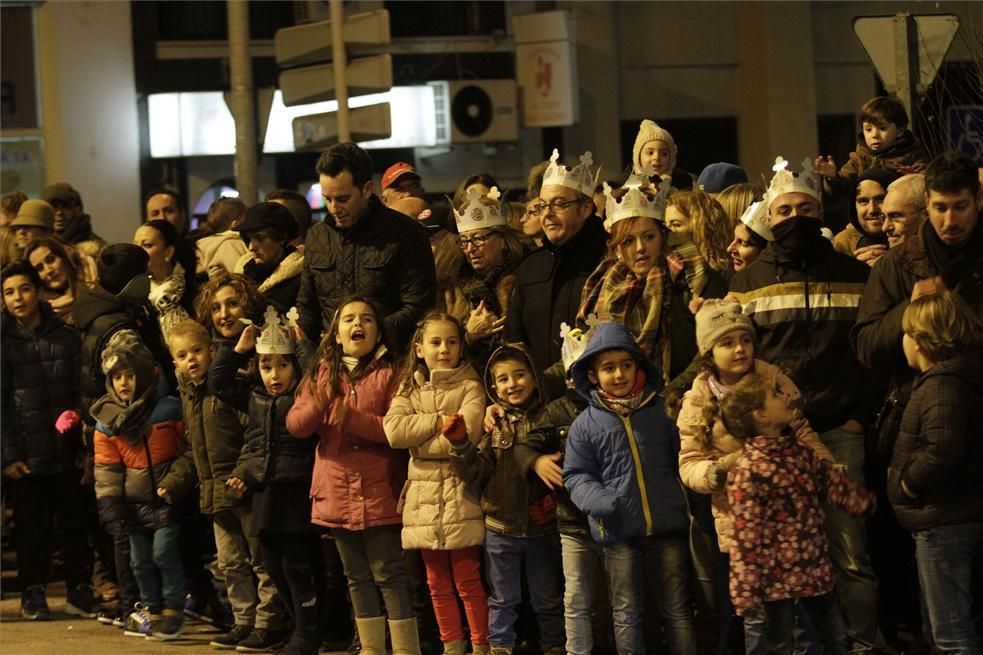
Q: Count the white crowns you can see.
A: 7